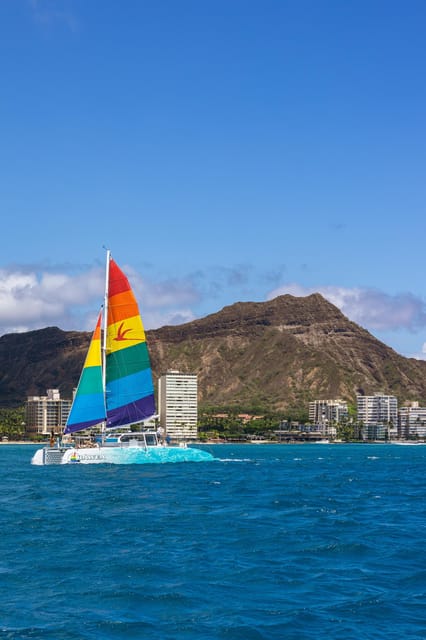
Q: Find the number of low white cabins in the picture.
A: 1